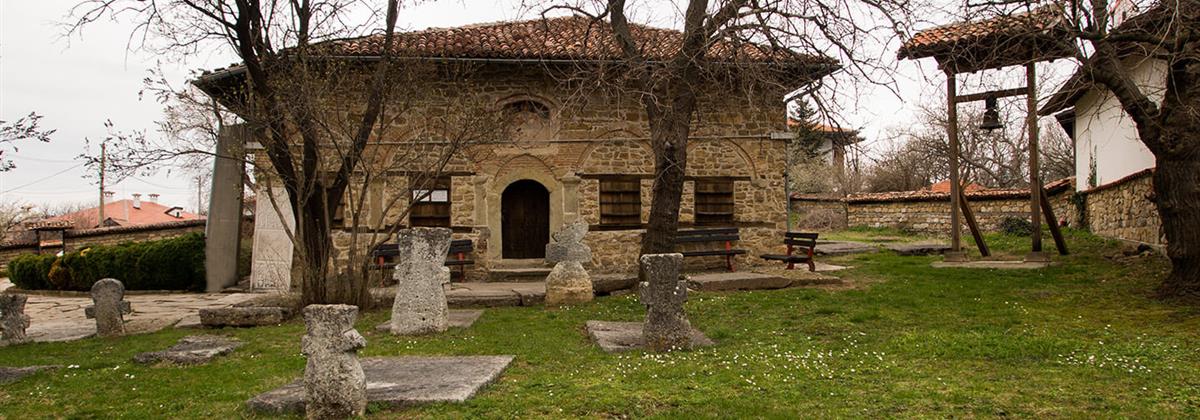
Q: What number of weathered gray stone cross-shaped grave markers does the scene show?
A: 6